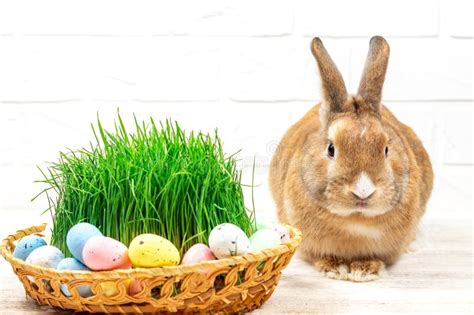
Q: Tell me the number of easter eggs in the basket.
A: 10